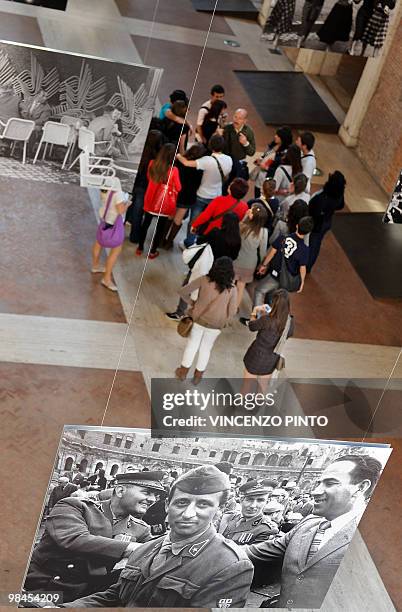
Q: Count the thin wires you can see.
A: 3